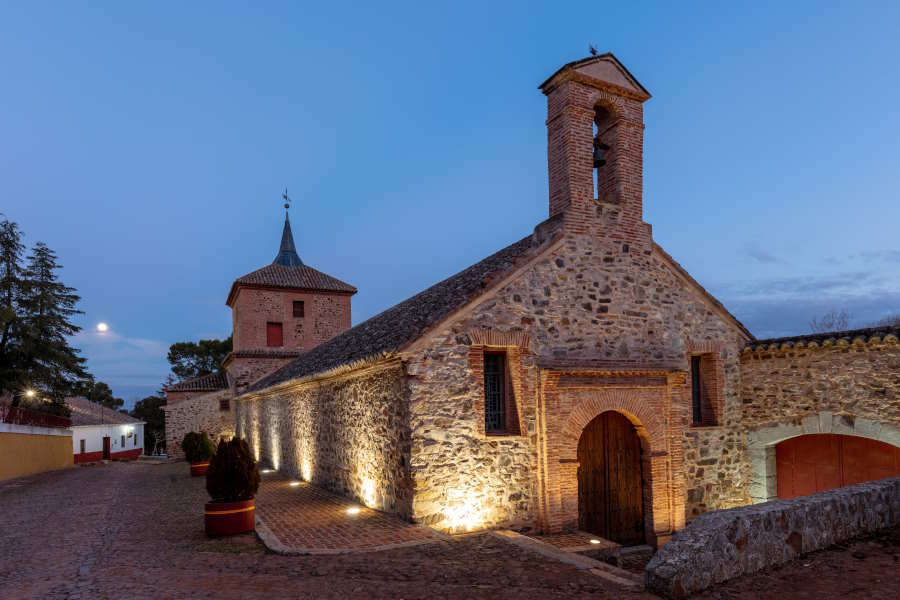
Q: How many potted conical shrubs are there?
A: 2